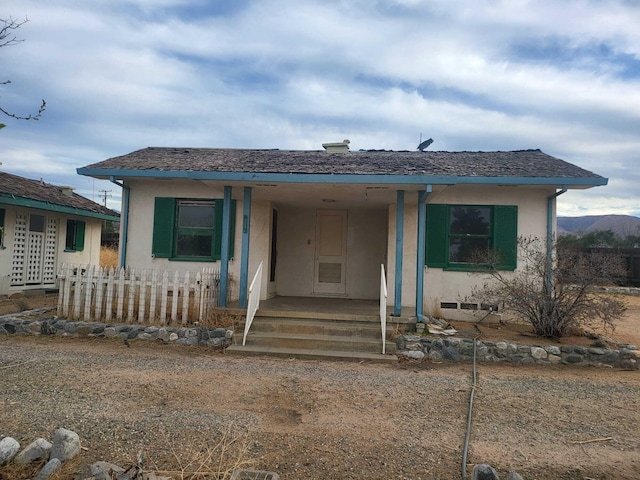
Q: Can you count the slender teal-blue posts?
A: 4